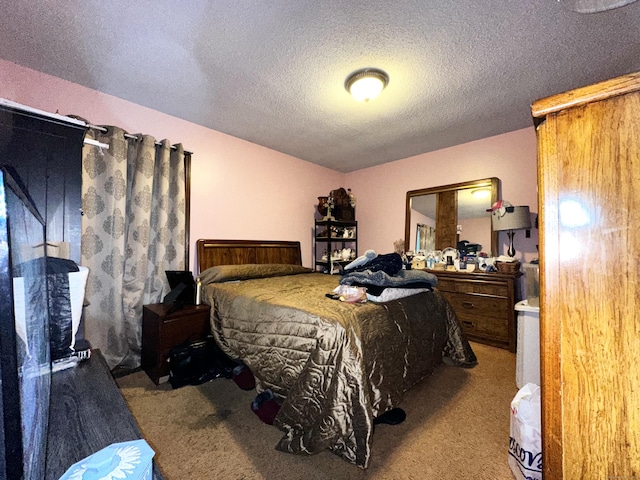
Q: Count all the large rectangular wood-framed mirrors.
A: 1